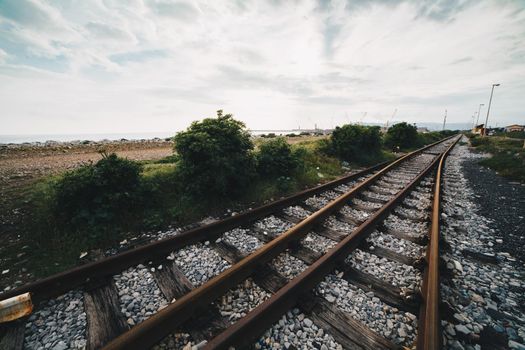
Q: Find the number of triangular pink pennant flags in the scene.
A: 0